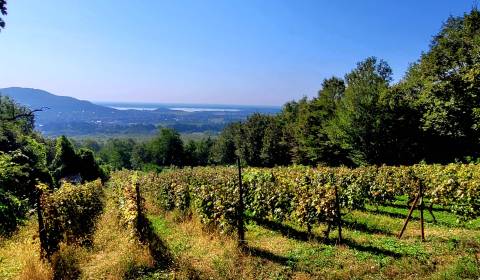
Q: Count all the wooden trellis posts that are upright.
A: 5